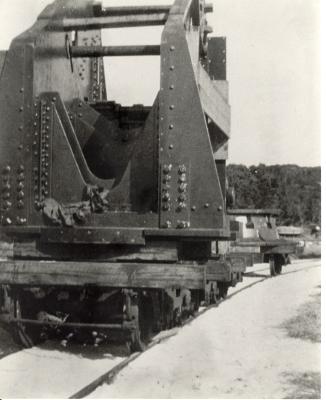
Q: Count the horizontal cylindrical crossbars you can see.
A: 3